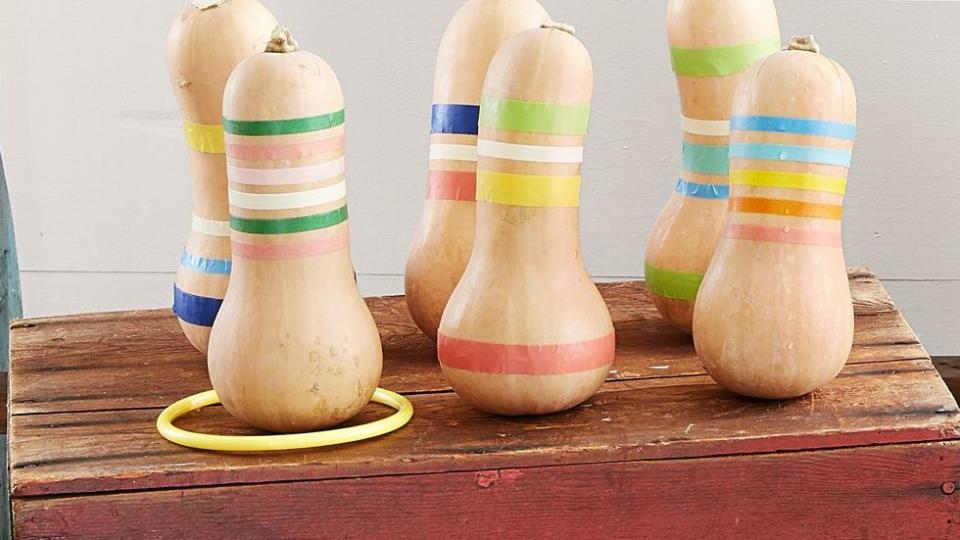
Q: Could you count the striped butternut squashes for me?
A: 6